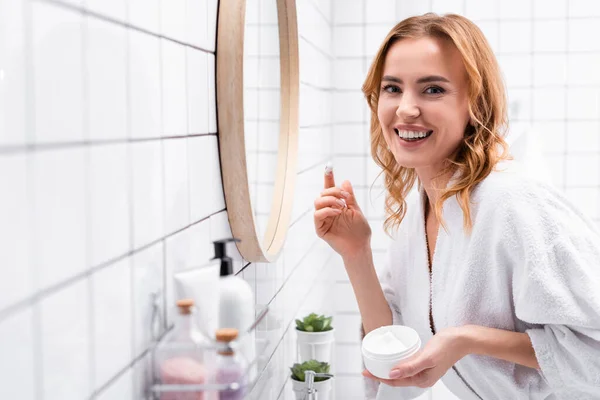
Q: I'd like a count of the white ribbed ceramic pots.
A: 2